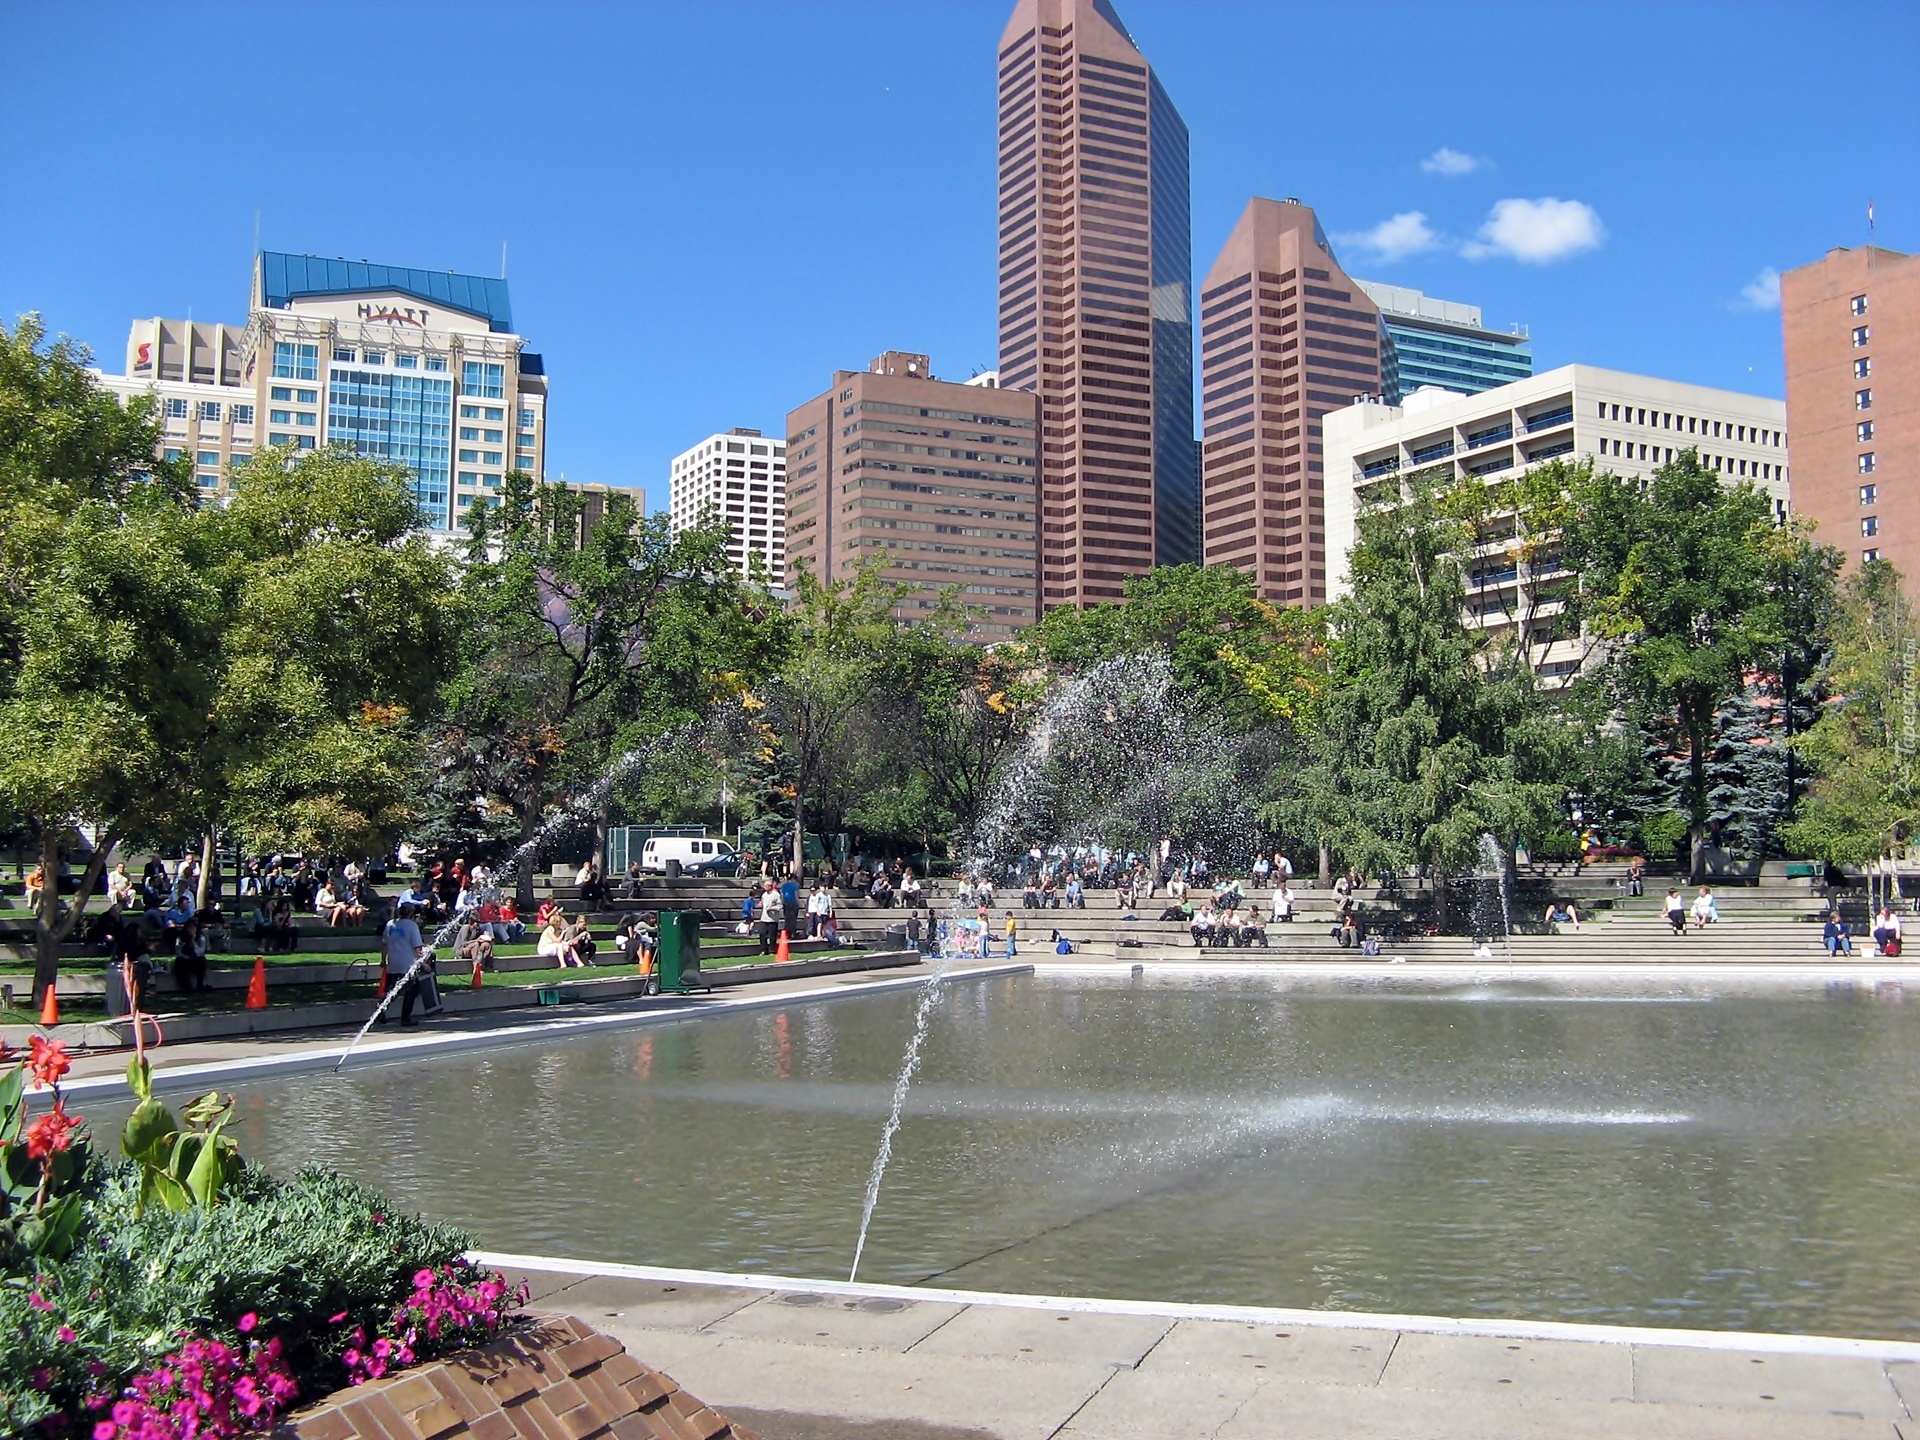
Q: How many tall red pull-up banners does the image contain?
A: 0